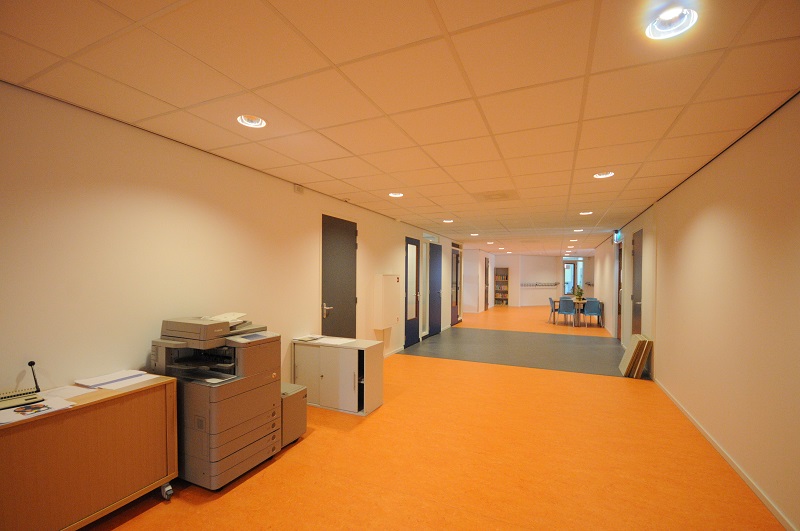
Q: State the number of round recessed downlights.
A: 15